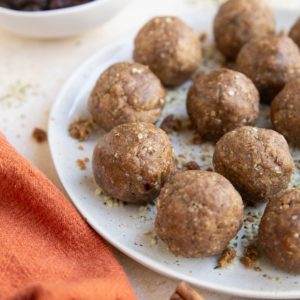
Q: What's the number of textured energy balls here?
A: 11